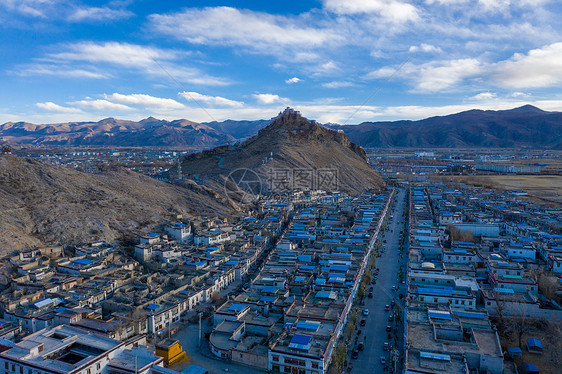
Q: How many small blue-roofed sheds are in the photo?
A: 3